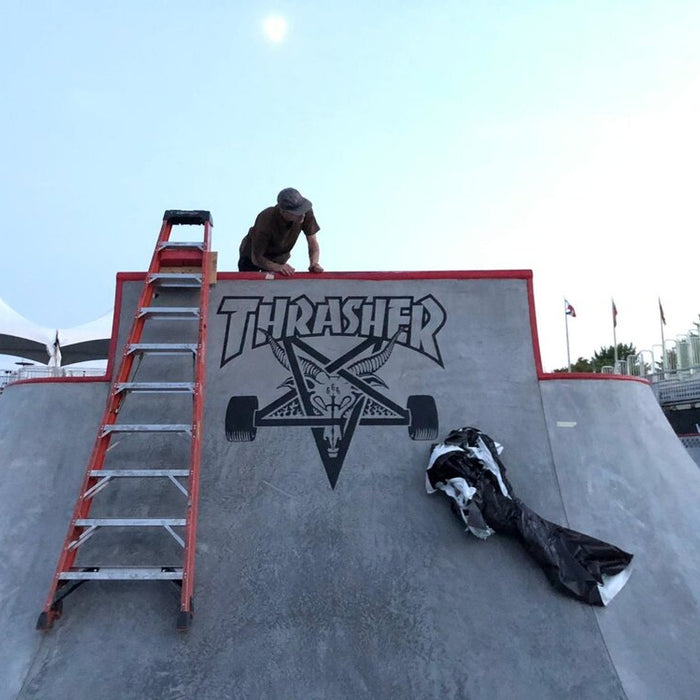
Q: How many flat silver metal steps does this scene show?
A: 9